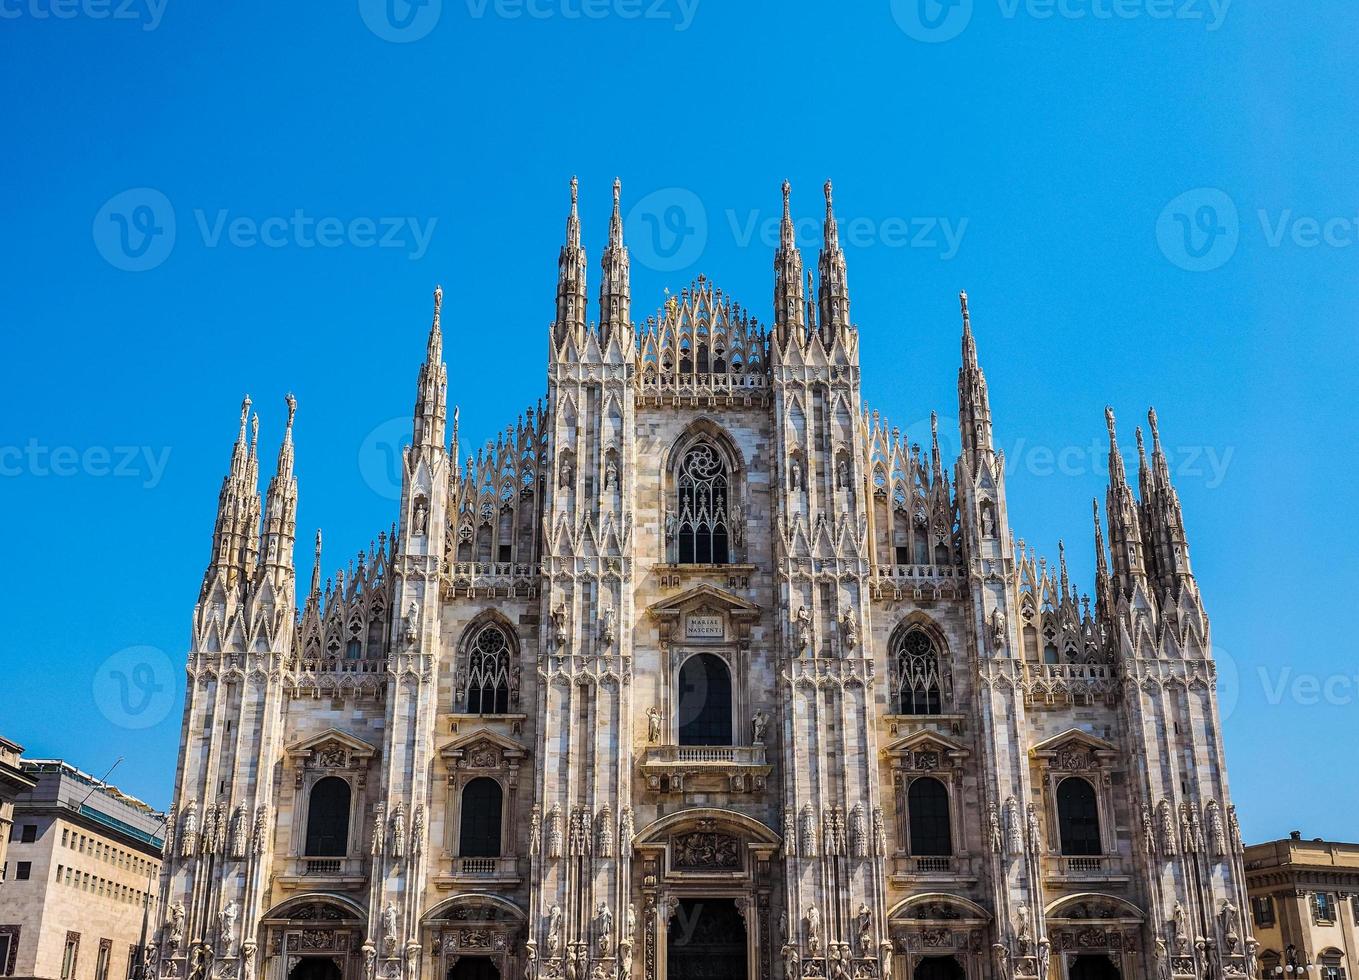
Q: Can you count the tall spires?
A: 12